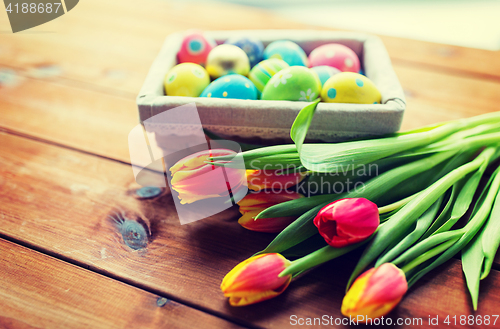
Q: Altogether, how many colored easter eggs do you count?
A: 11